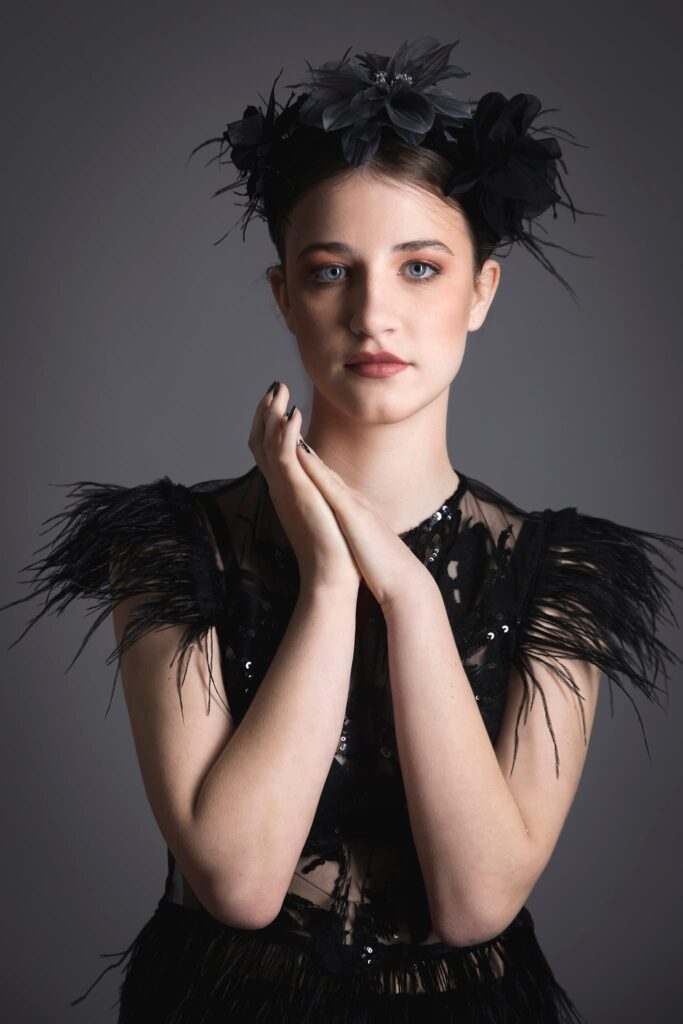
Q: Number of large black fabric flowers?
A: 3